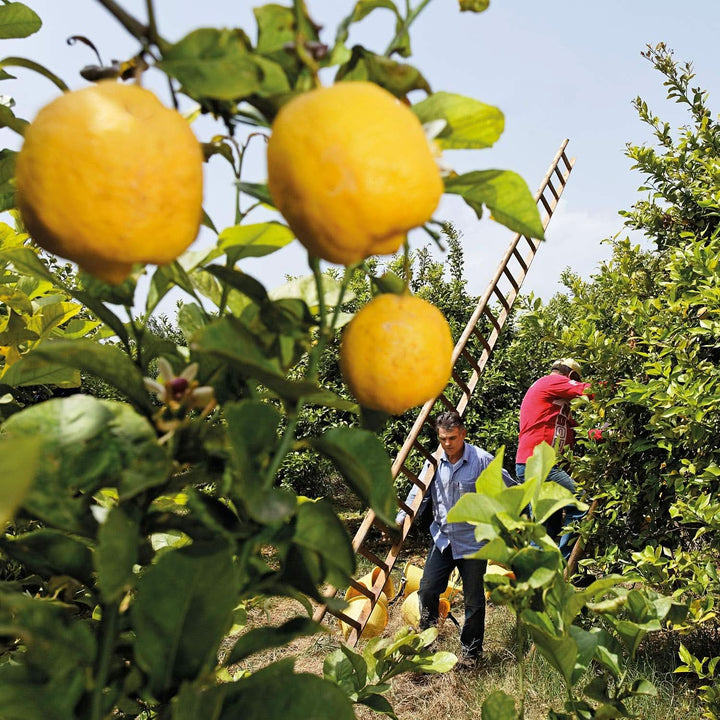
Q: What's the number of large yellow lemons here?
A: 3